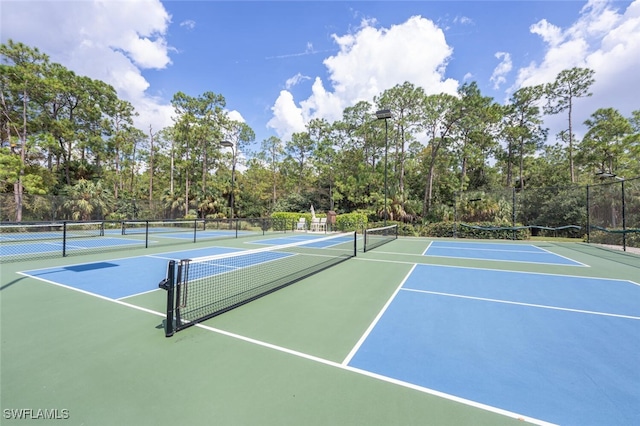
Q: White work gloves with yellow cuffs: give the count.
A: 0